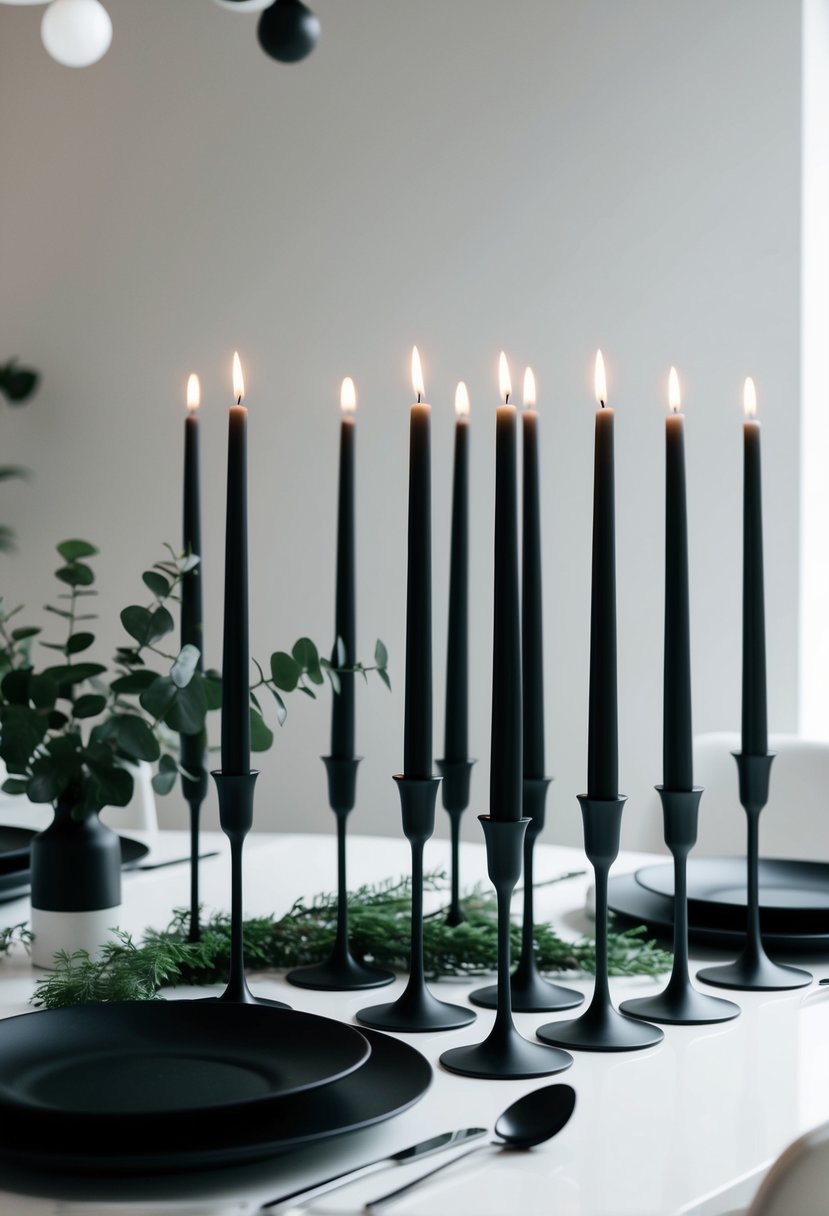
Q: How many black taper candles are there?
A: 10